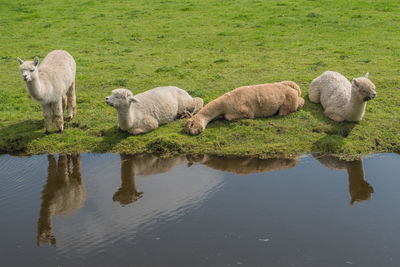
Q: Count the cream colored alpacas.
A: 3